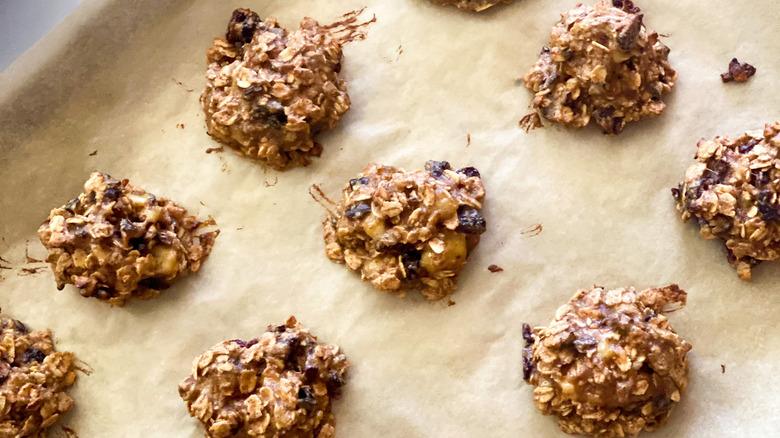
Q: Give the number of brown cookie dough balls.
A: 9